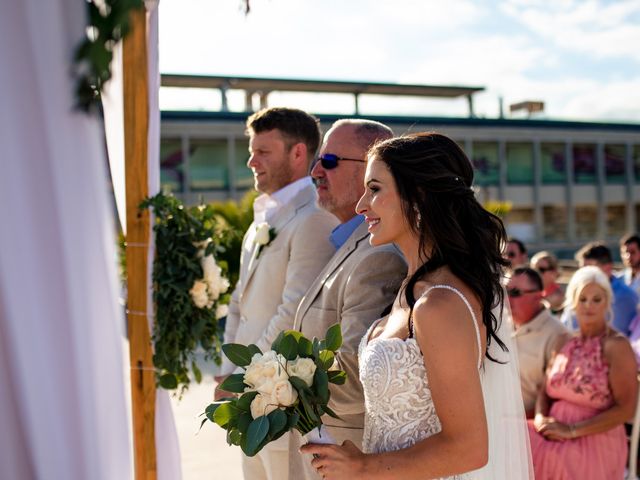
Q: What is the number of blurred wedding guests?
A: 6